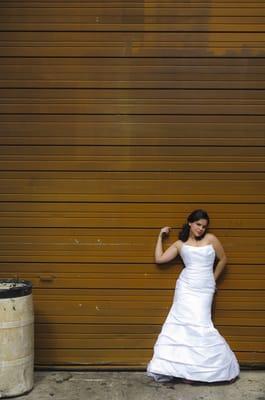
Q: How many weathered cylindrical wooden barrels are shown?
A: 1